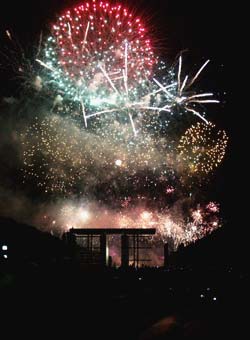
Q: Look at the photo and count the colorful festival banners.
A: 0